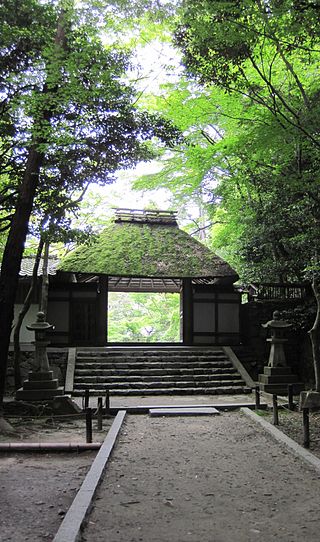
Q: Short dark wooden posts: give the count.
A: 8